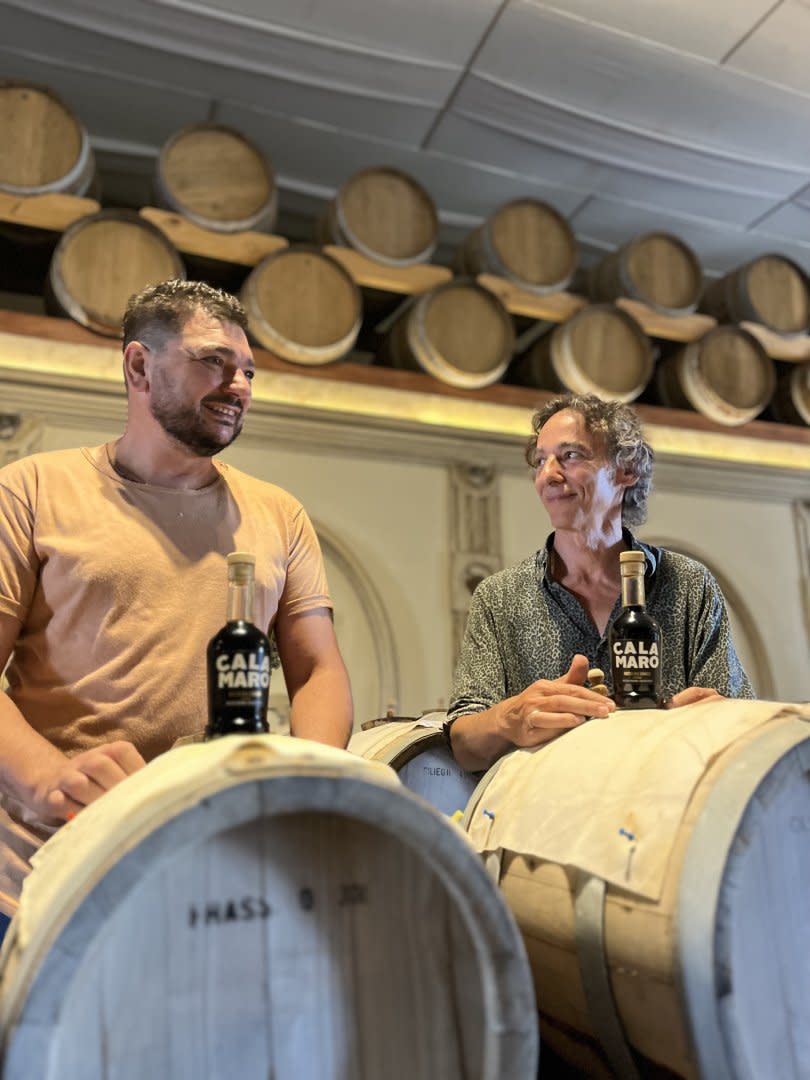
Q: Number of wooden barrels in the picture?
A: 15